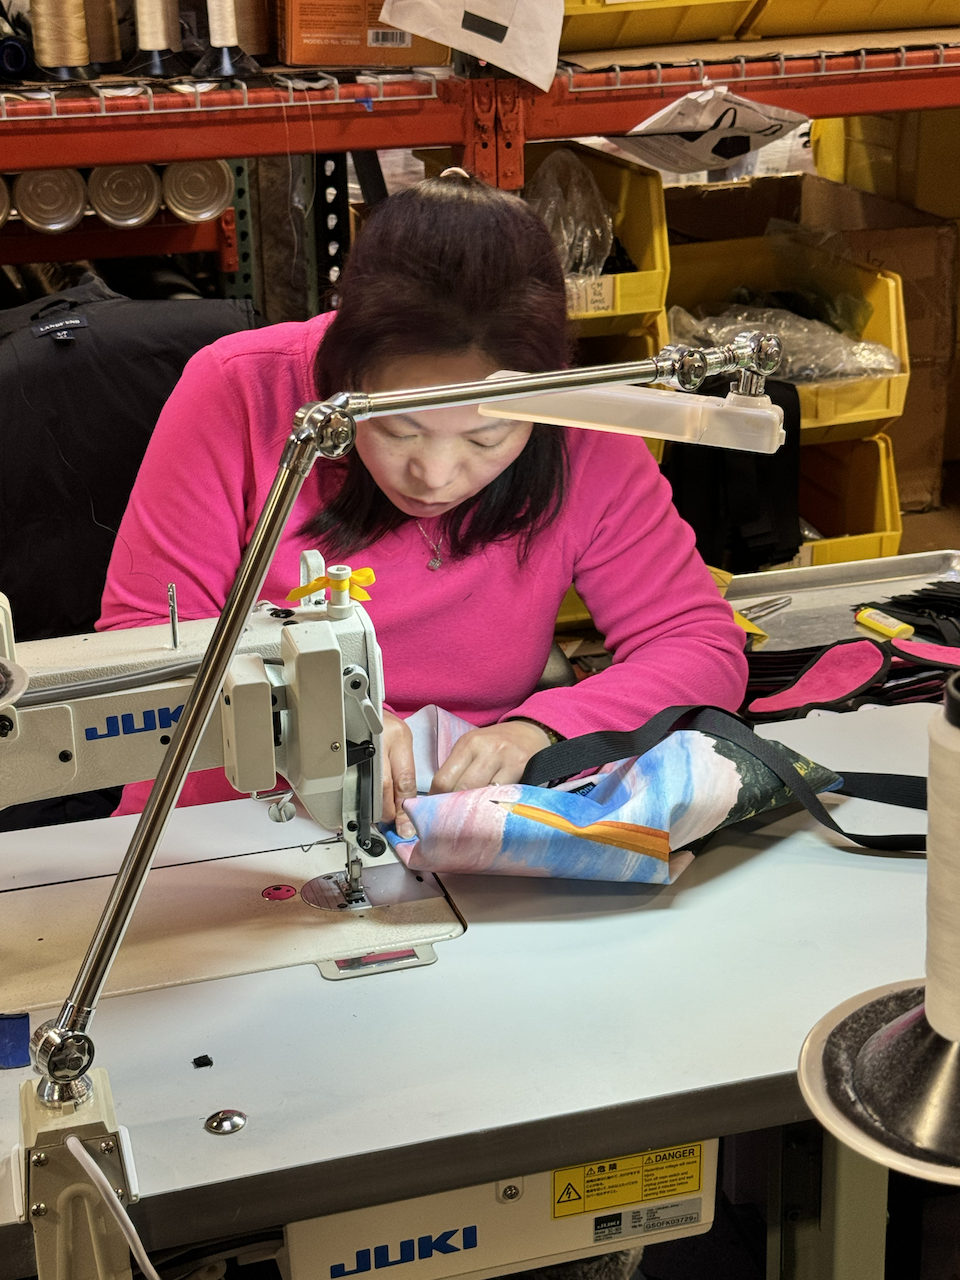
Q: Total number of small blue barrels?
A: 0